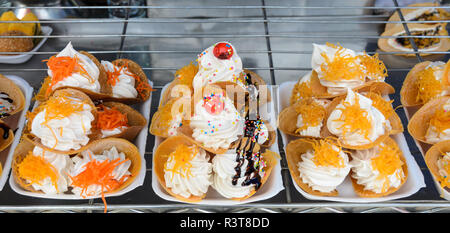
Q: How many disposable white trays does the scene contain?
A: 6